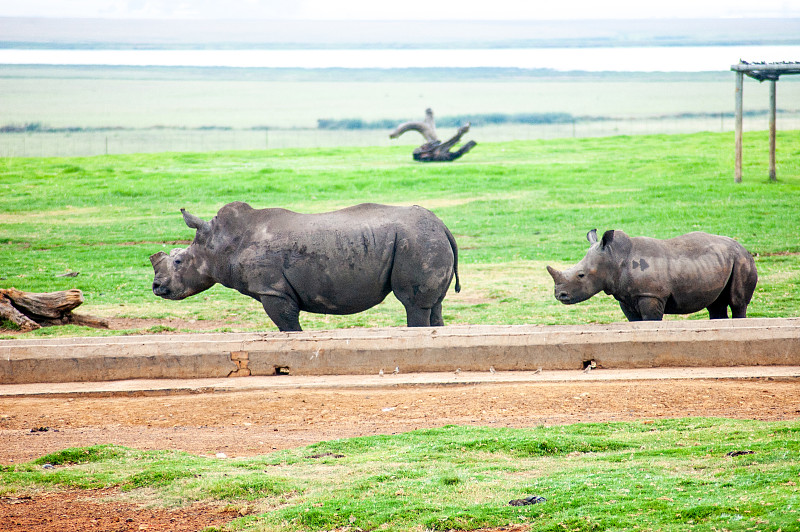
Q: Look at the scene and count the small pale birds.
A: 6